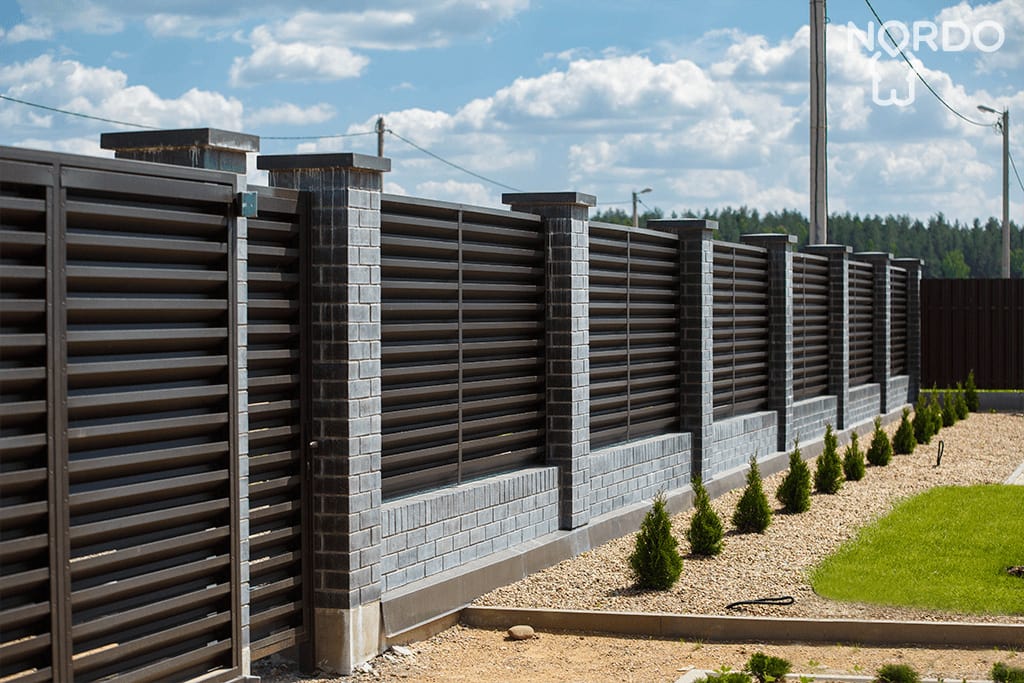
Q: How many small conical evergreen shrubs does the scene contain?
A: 13